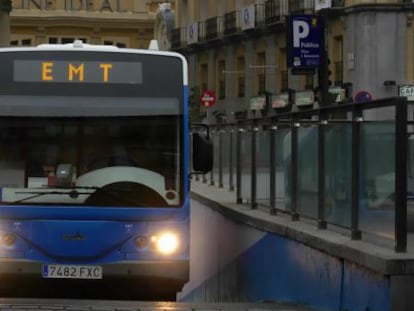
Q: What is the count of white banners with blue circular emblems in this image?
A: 2